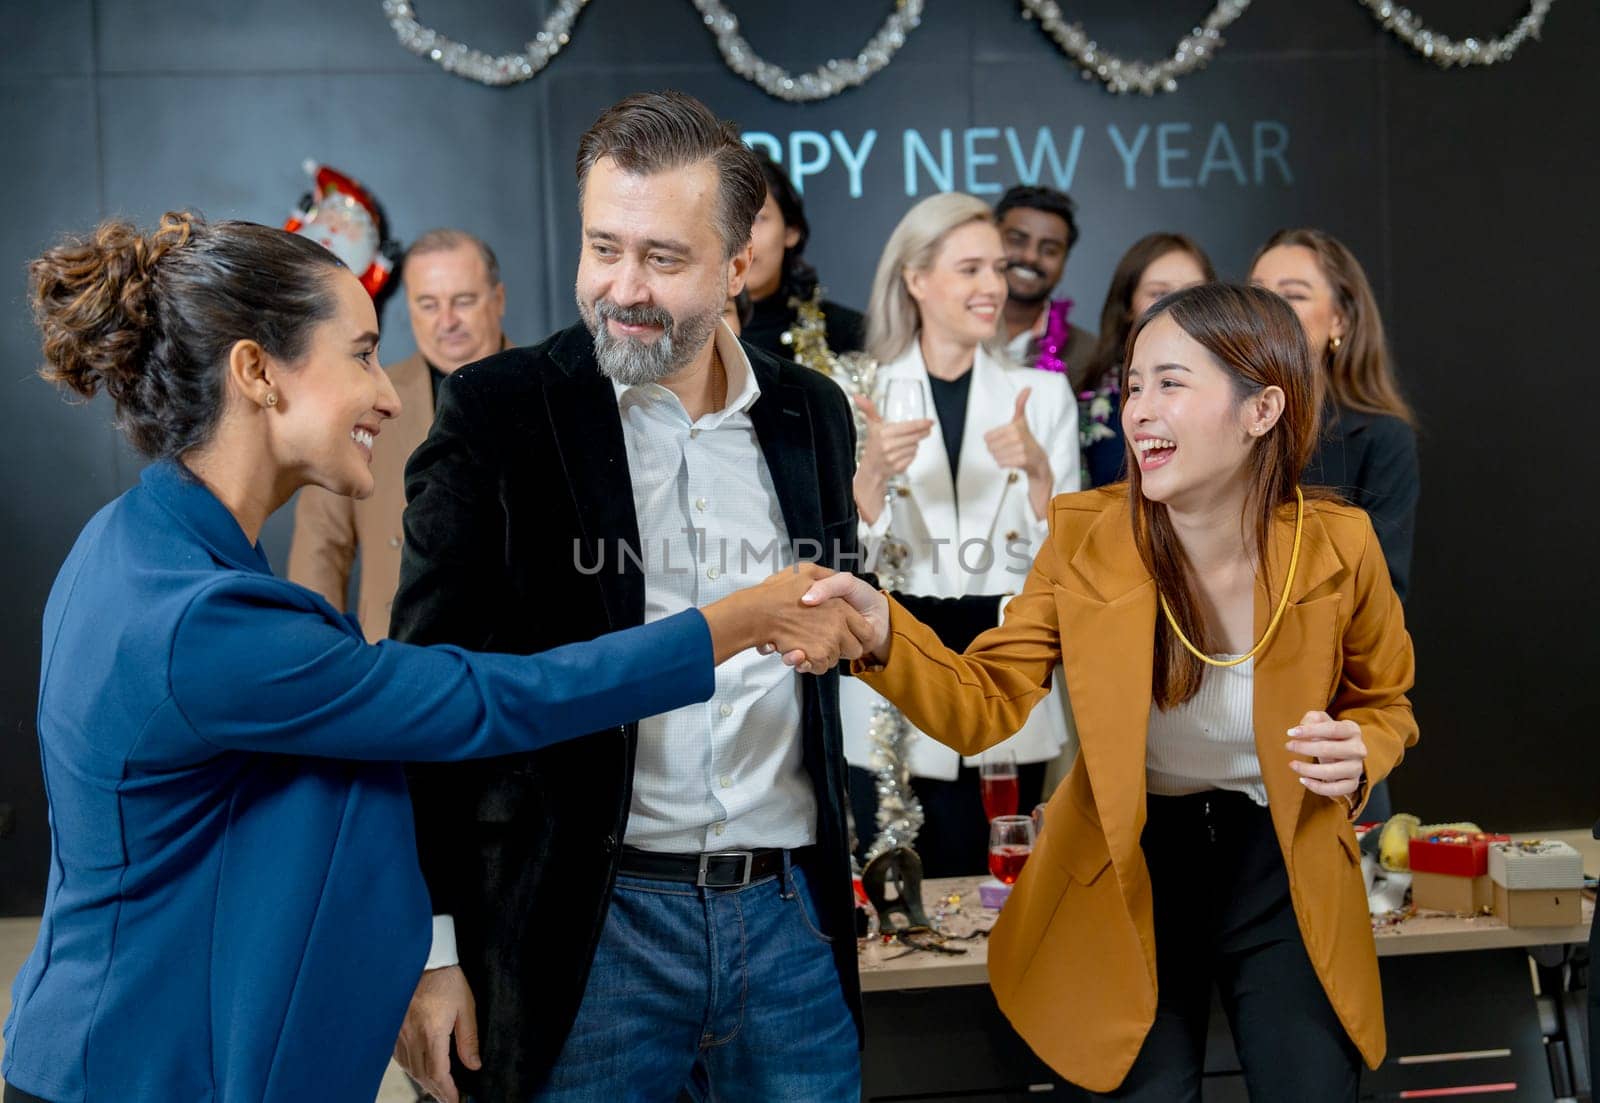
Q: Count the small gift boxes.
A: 2